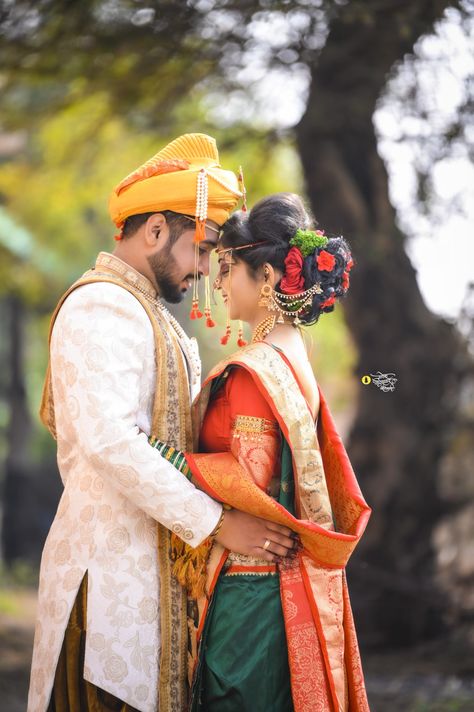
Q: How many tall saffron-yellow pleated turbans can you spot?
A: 1